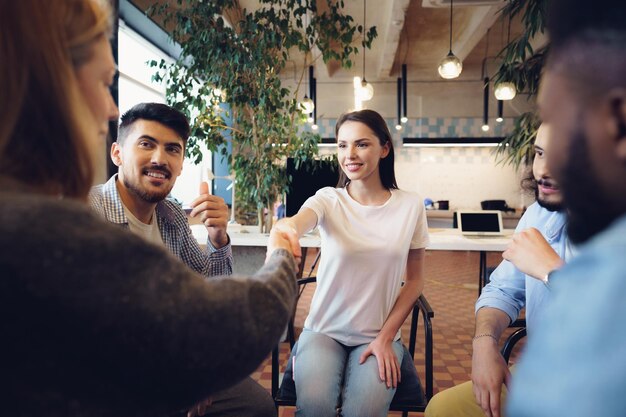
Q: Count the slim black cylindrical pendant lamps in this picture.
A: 6